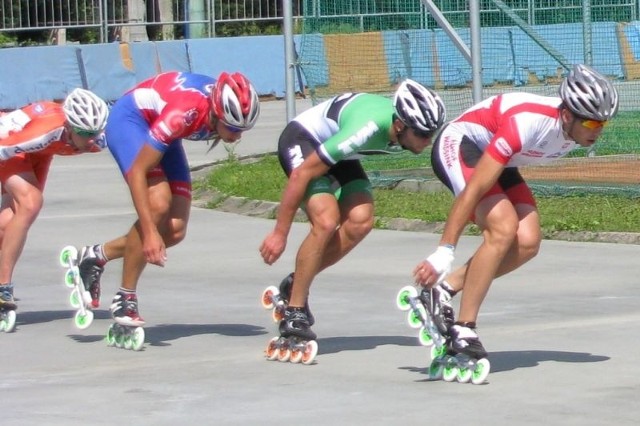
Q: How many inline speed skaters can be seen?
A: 4